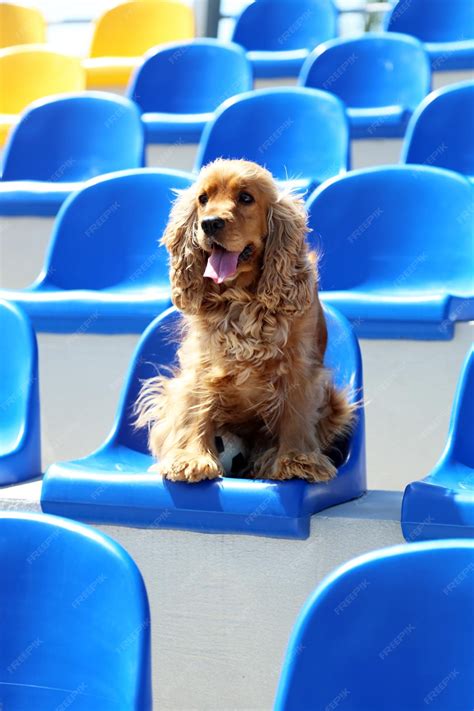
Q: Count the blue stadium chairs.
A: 14